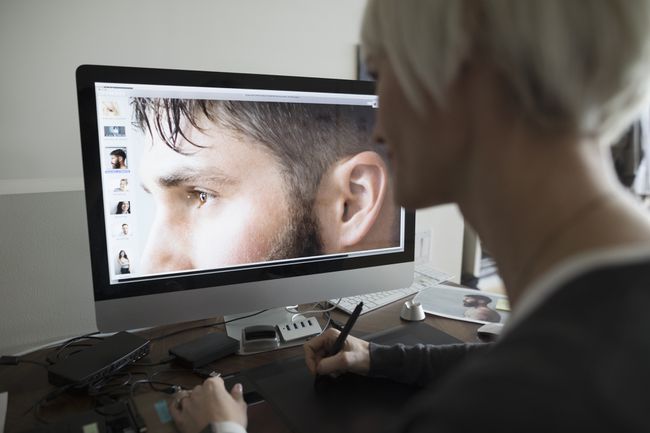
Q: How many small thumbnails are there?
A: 7